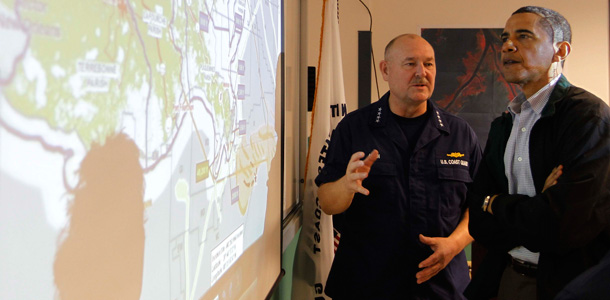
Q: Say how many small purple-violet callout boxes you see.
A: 6